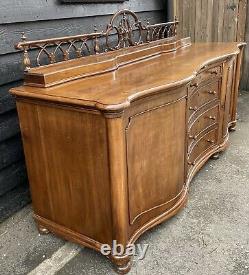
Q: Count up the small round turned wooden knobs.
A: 8